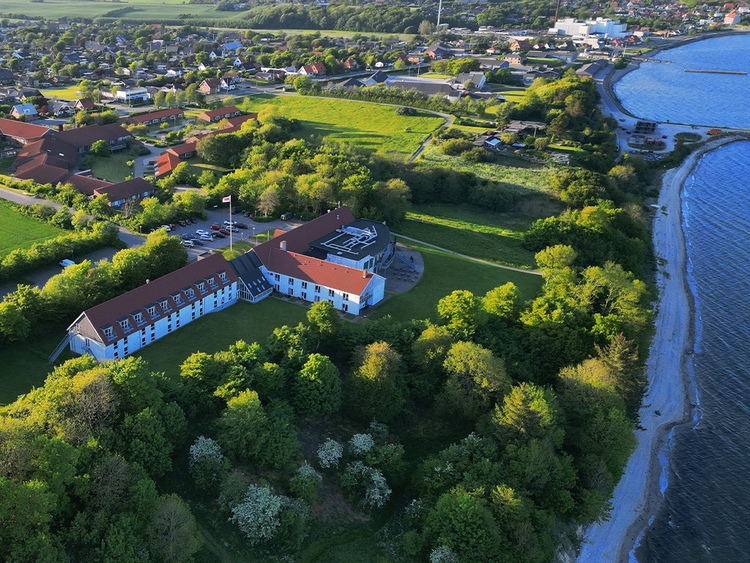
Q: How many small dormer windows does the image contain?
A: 10